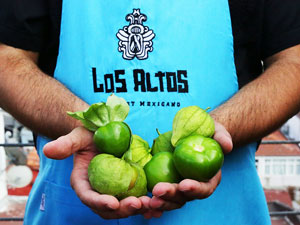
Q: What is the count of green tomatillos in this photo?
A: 7